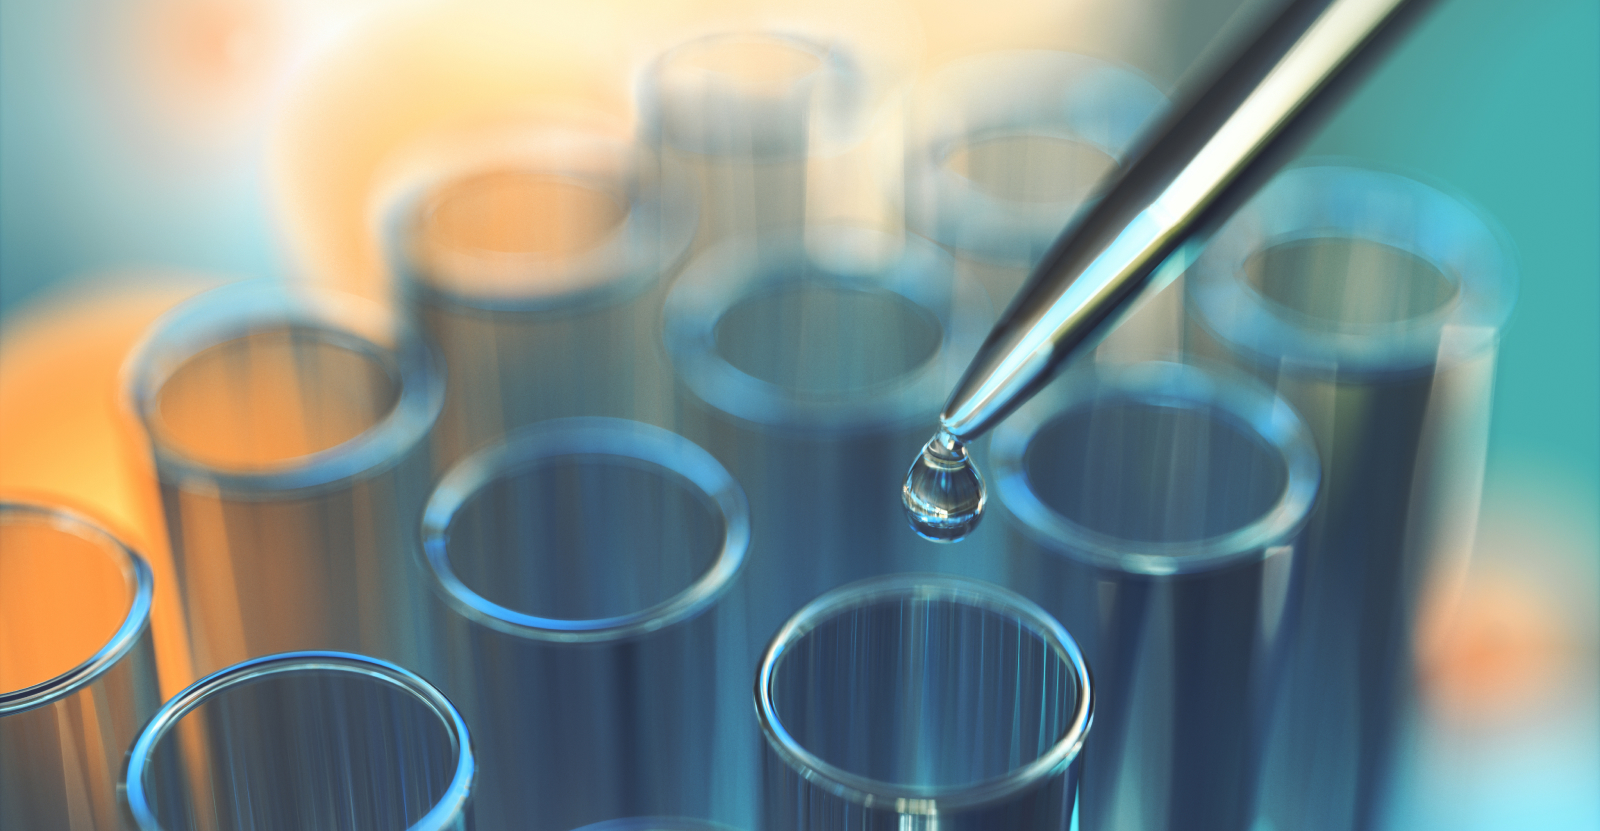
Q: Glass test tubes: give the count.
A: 12